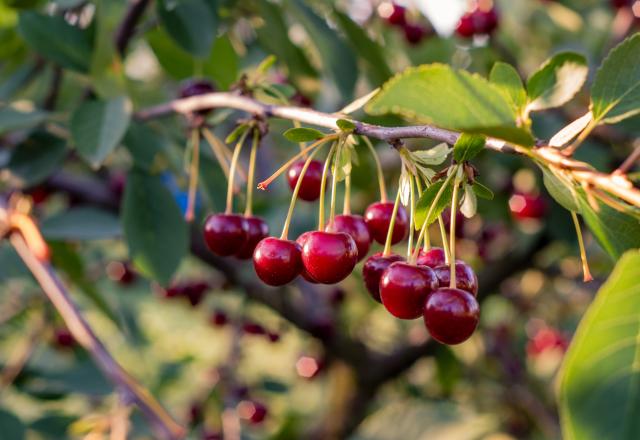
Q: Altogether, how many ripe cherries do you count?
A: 13